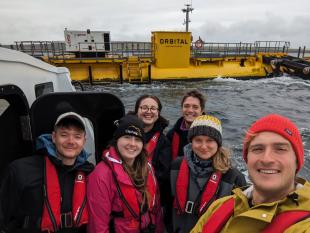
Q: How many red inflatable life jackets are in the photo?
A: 6